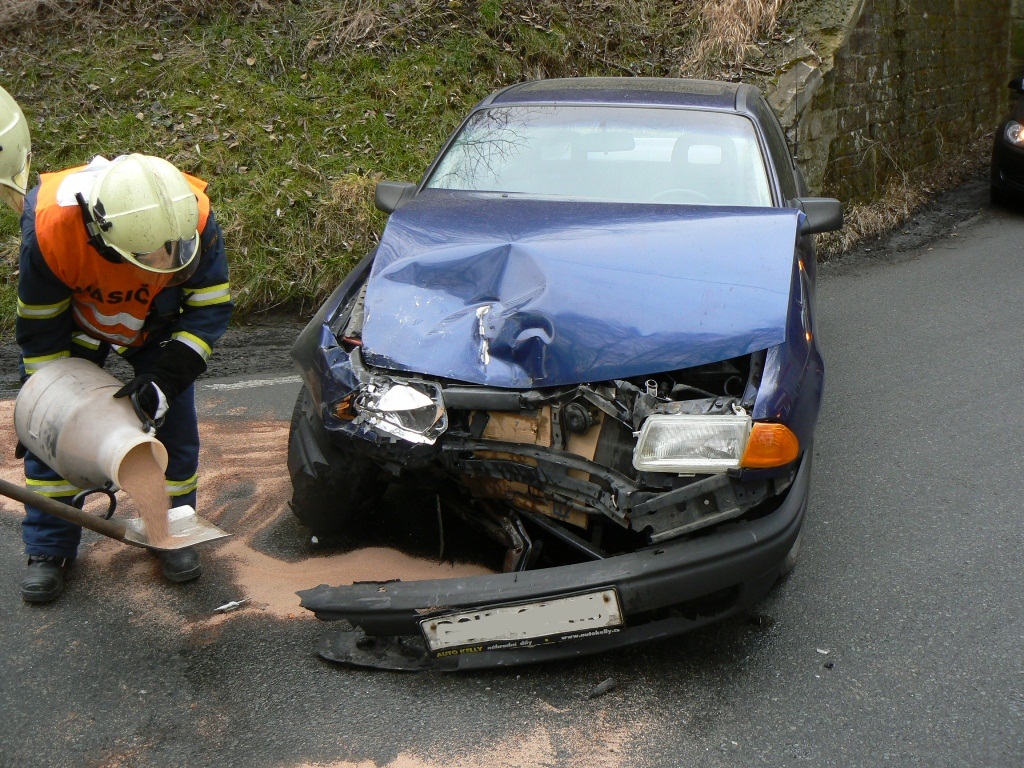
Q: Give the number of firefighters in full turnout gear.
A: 1